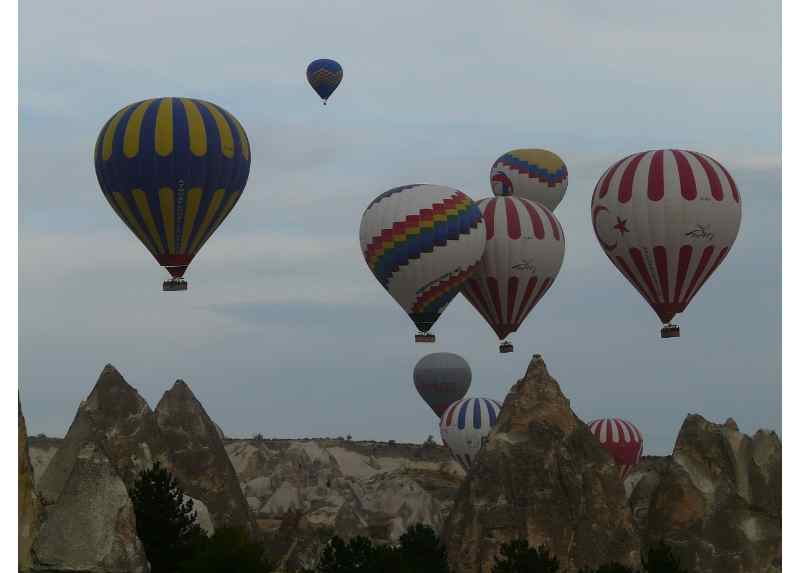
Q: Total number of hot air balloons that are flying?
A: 9